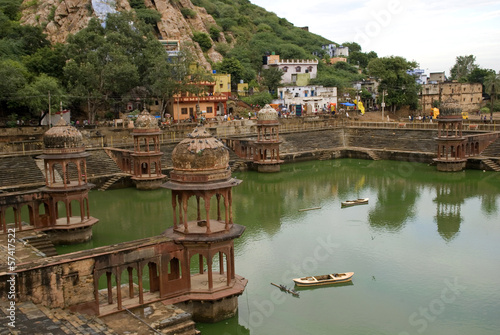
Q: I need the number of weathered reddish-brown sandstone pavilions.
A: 5